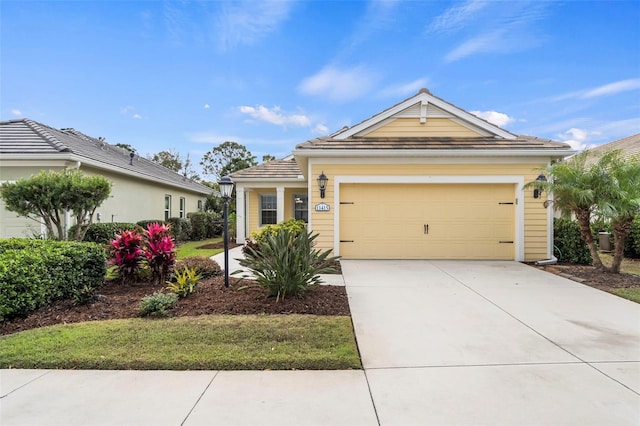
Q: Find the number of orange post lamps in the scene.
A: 0